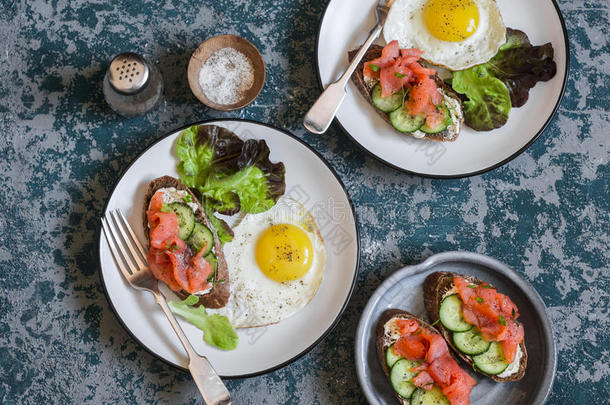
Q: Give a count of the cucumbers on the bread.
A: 12